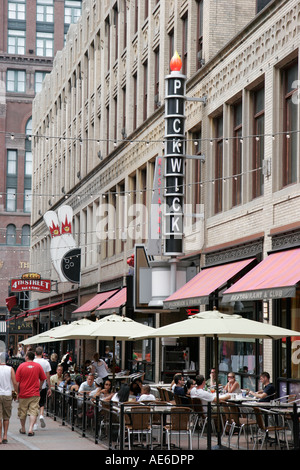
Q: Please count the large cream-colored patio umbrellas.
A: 4